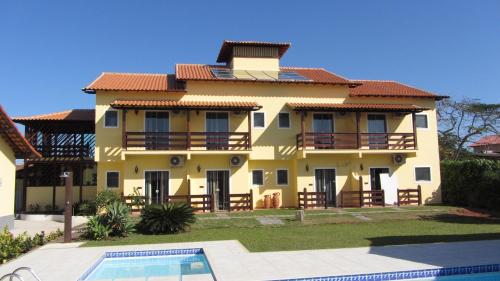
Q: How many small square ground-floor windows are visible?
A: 4